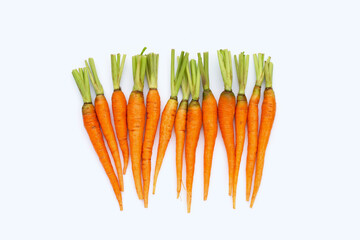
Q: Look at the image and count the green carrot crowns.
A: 13